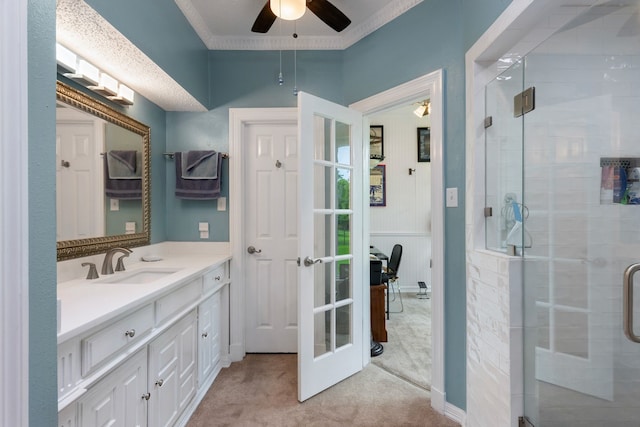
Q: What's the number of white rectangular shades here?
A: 4